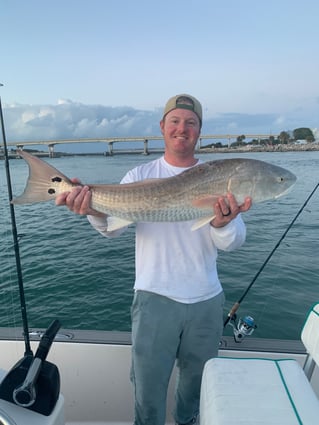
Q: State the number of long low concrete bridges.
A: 1